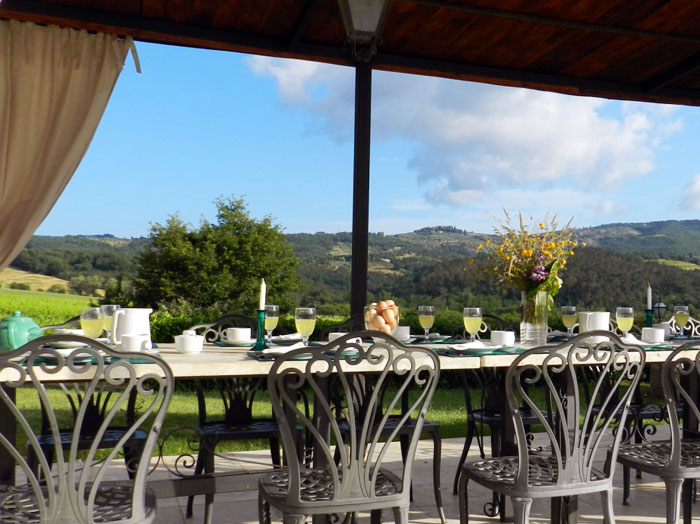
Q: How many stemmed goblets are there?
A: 9